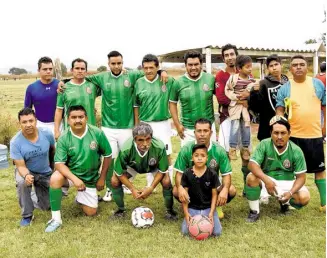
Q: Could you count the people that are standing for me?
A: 8